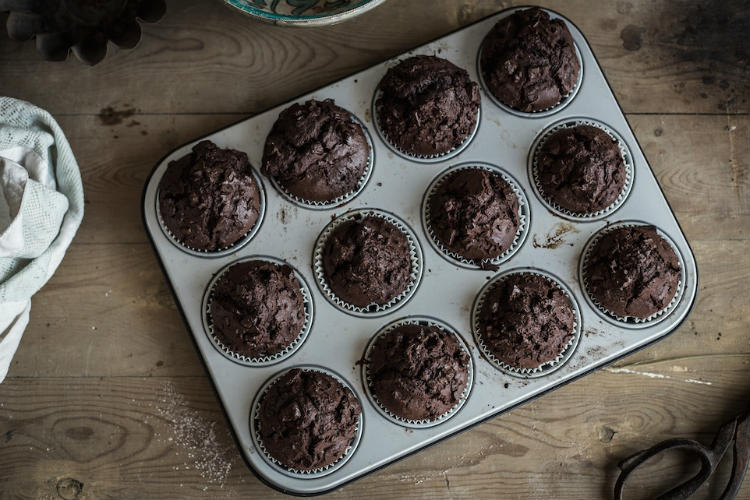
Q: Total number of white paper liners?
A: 12